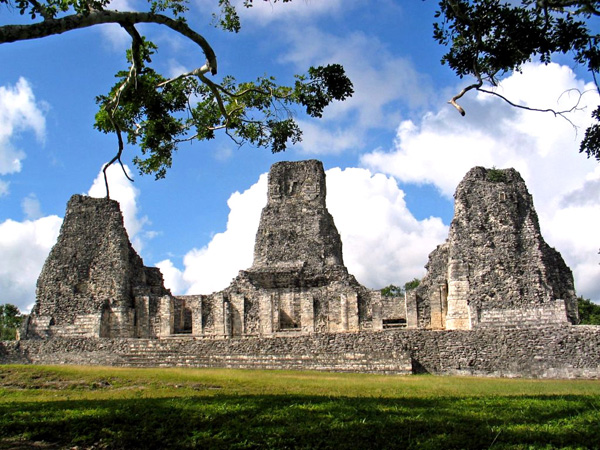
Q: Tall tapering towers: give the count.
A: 3